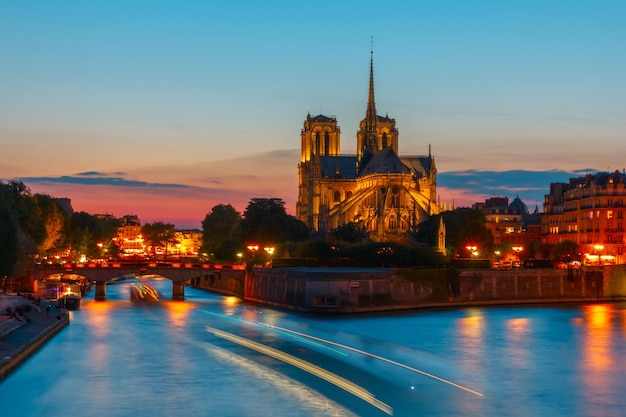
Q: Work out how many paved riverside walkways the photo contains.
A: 1